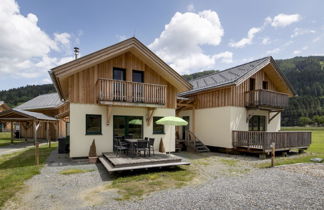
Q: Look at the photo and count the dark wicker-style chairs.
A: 6